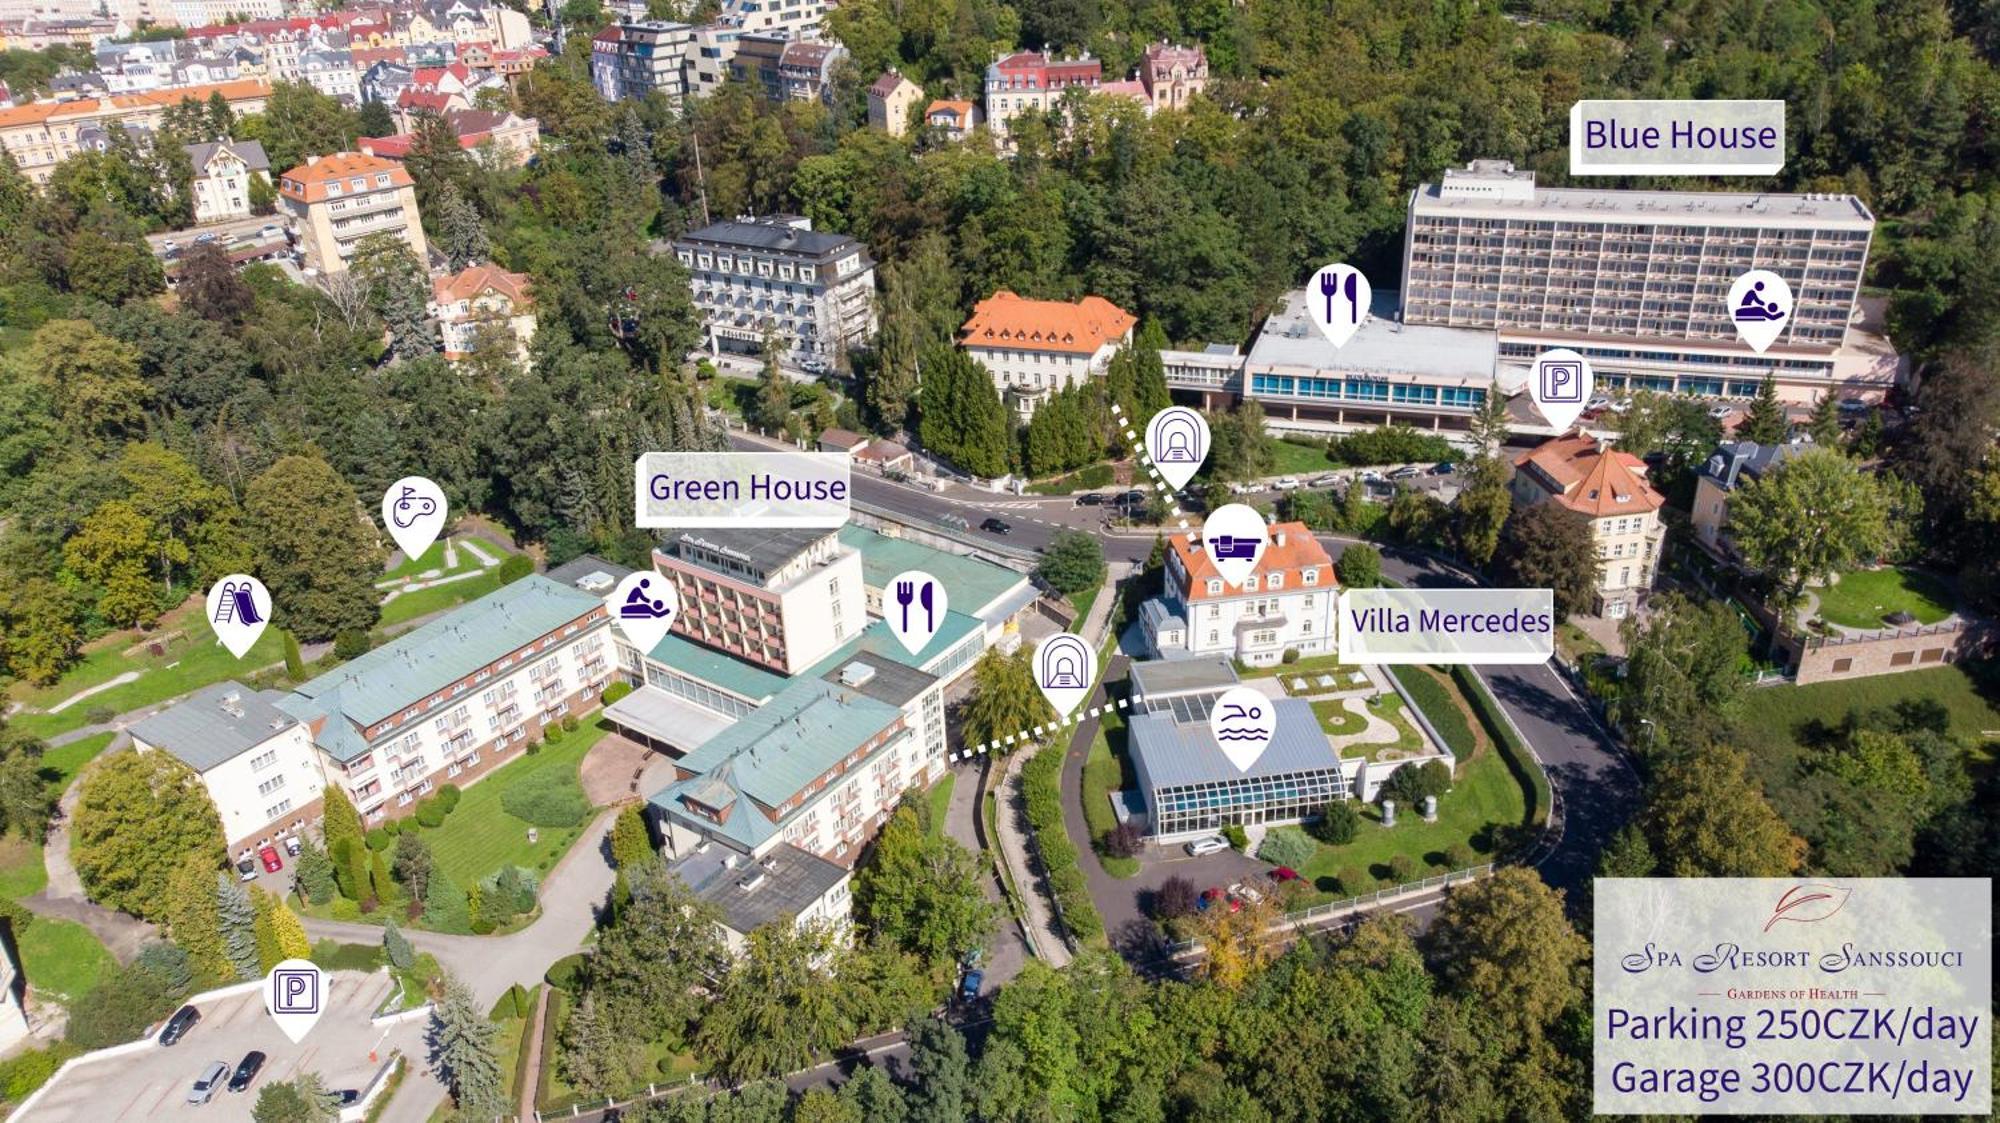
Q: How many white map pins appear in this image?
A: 12